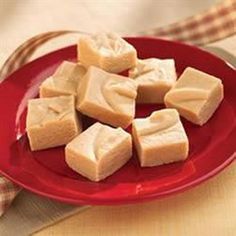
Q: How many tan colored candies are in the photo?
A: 8